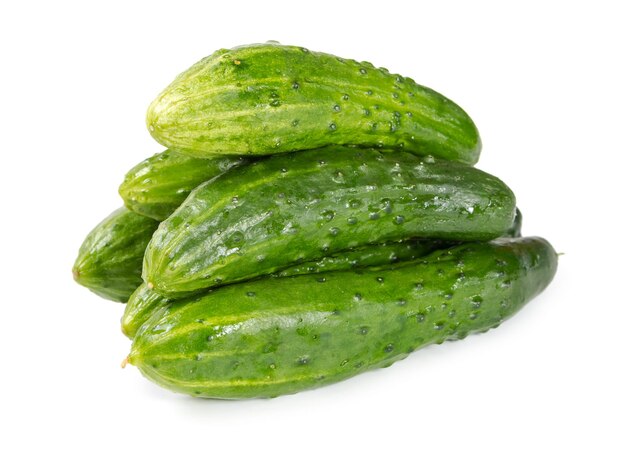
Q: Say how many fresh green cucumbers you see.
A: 6